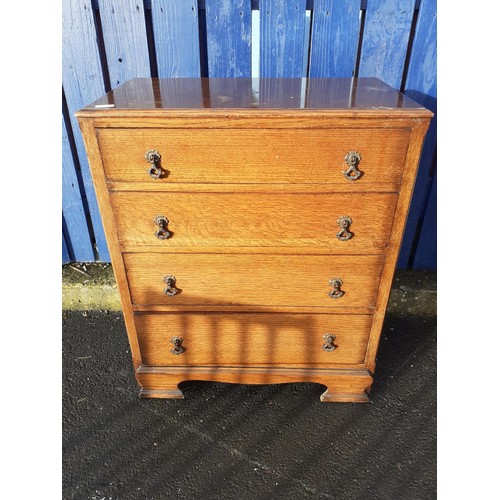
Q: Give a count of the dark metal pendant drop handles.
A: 8